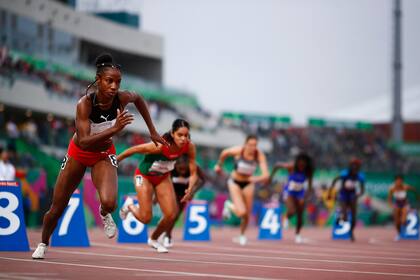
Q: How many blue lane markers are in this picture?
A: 7